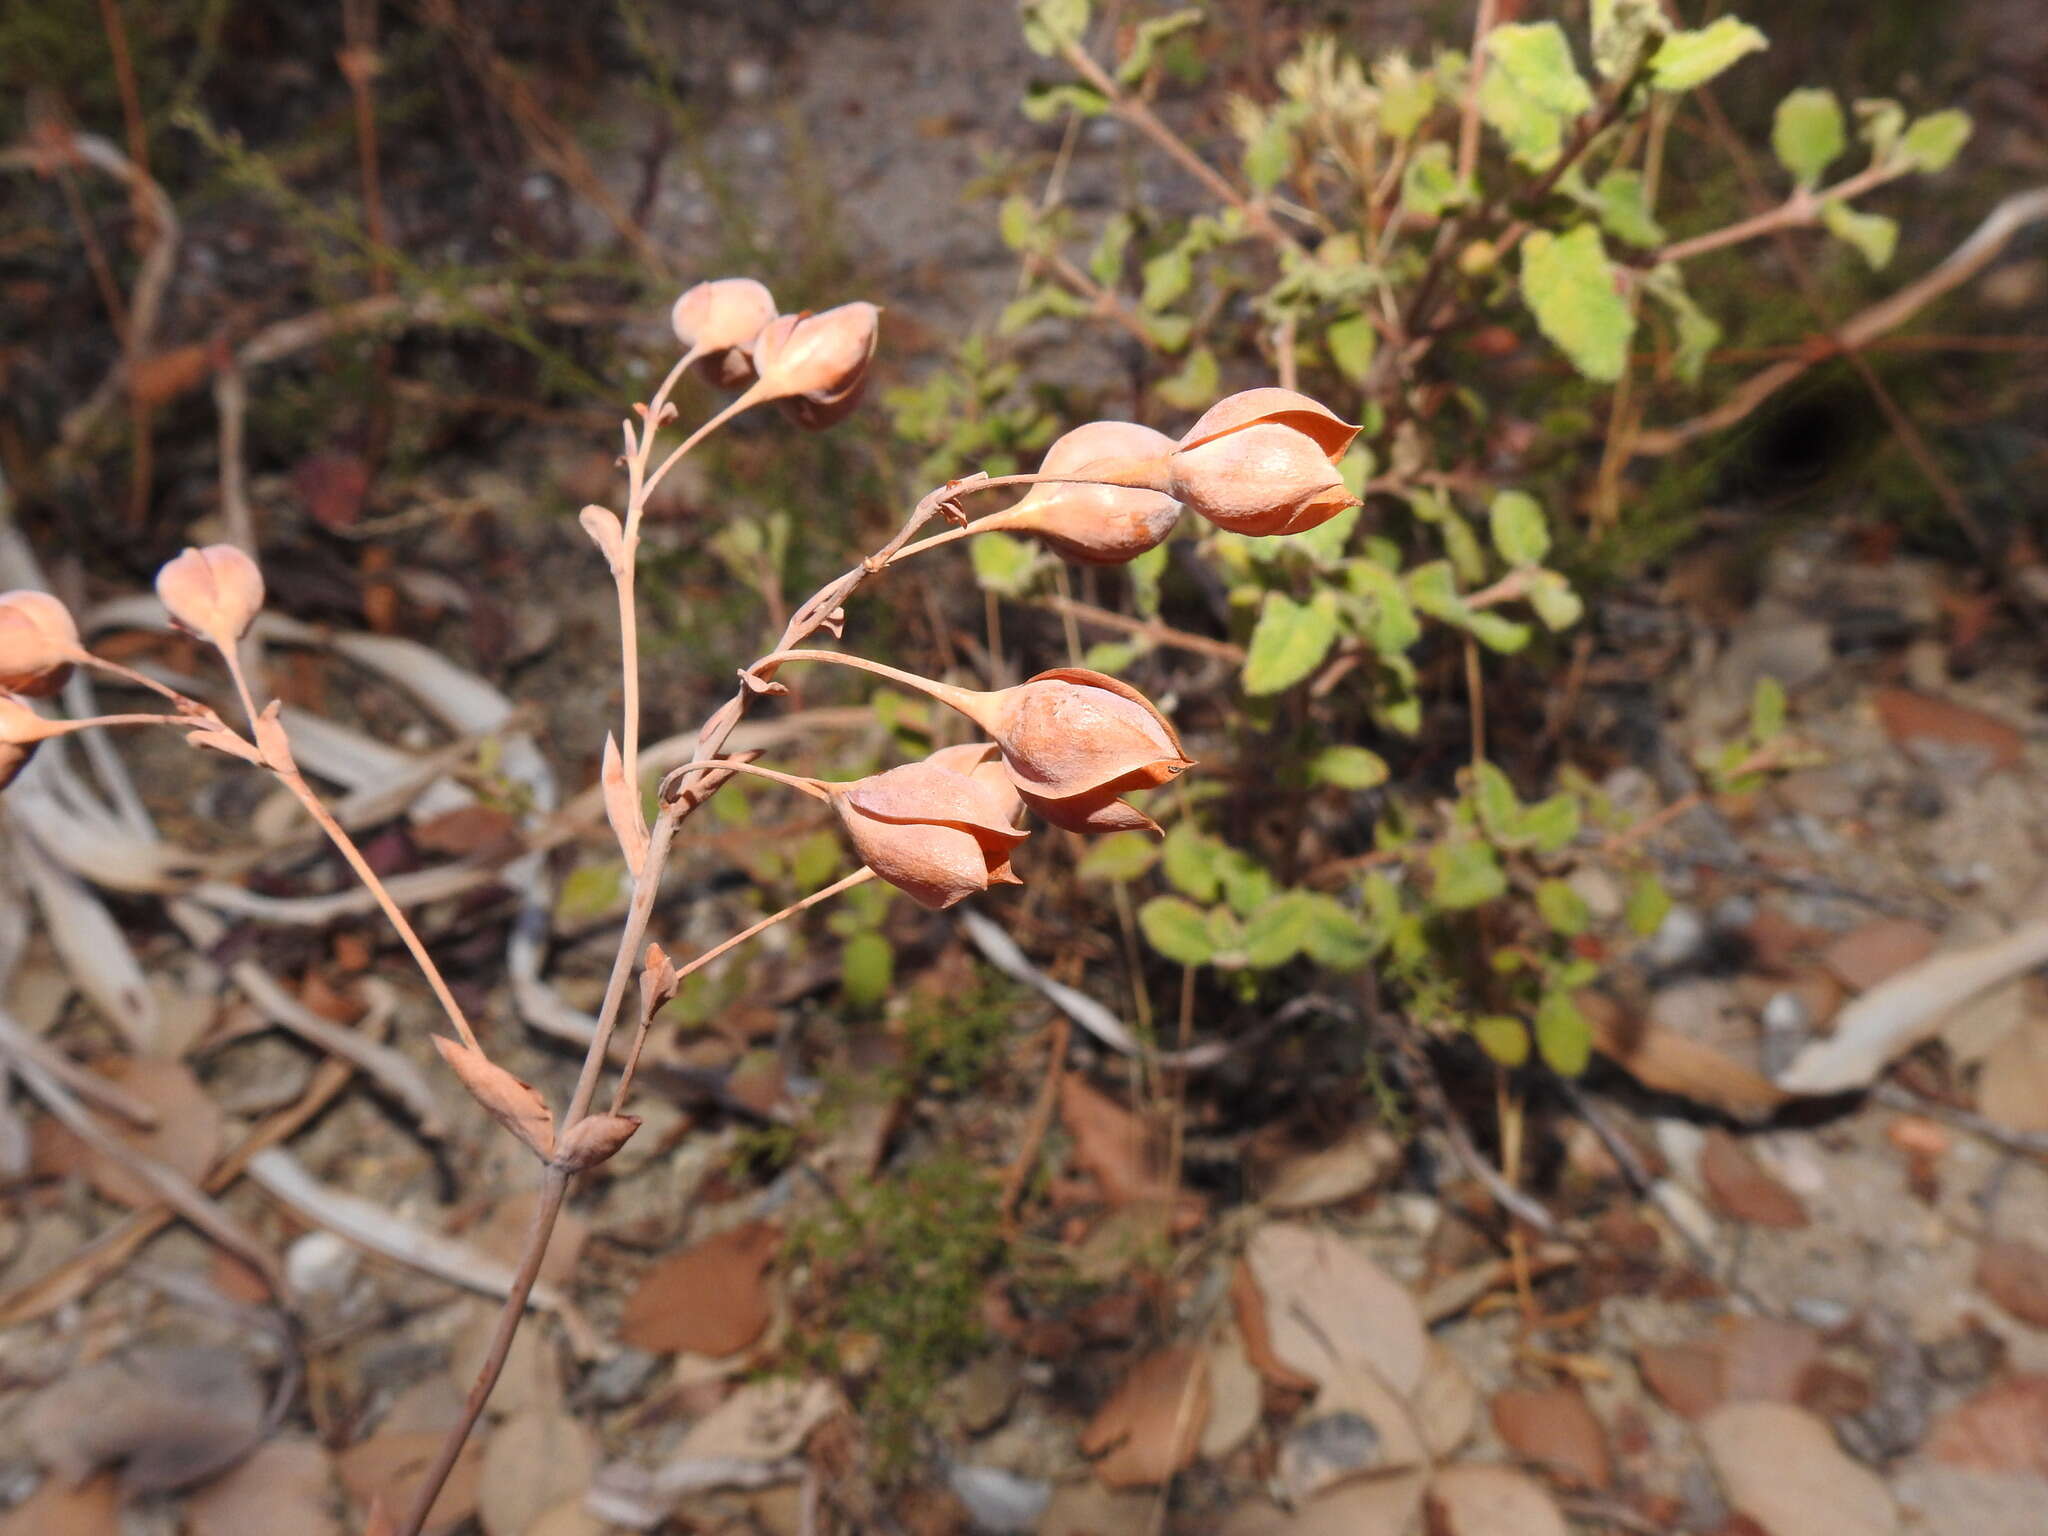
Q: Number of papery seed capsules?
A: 10